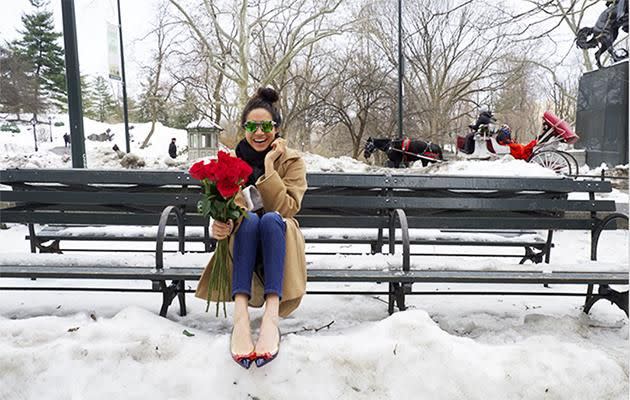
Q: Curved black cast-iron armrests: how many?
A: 3